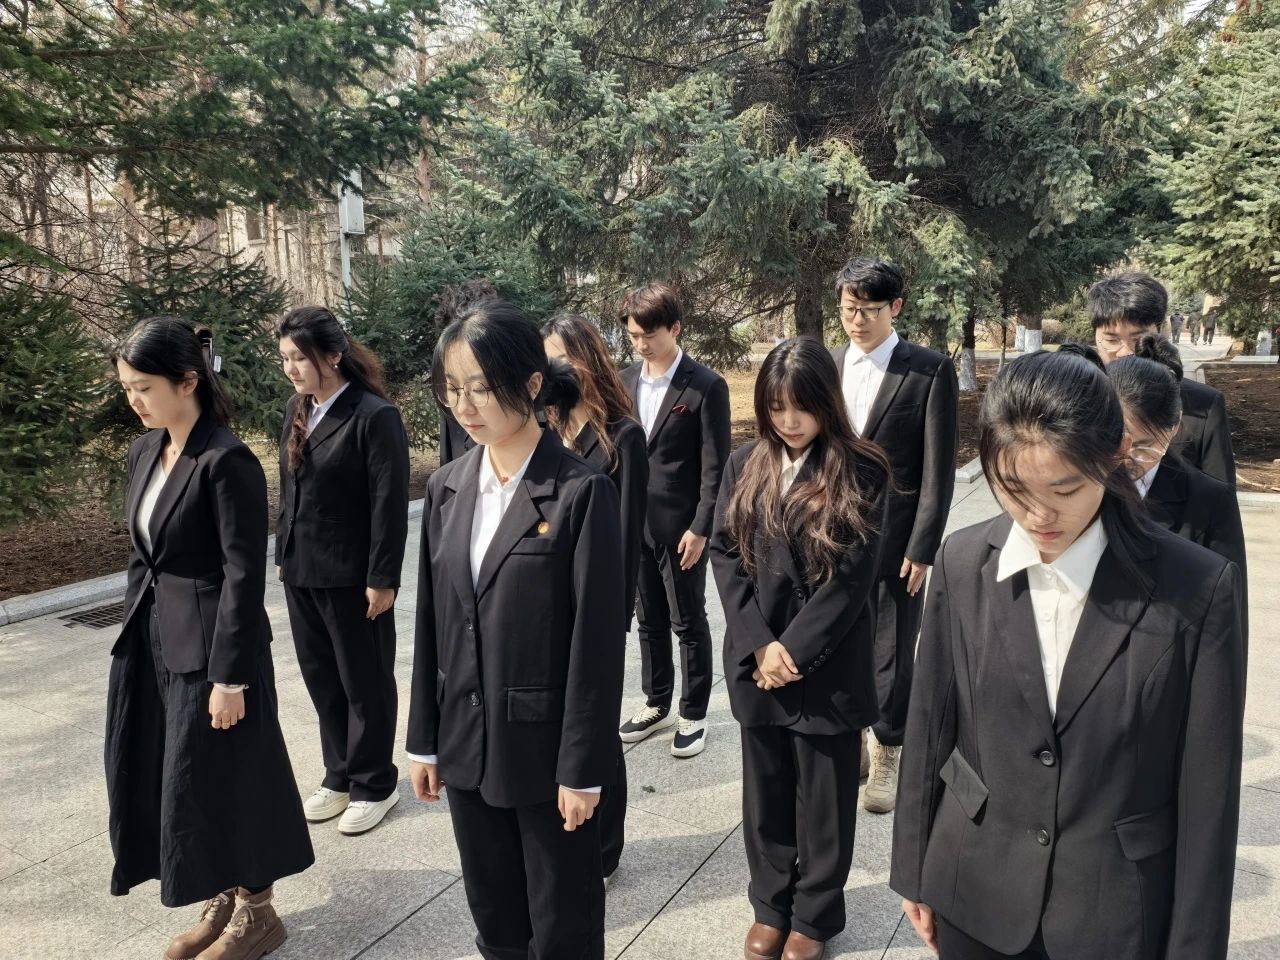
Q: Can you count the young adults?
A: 11